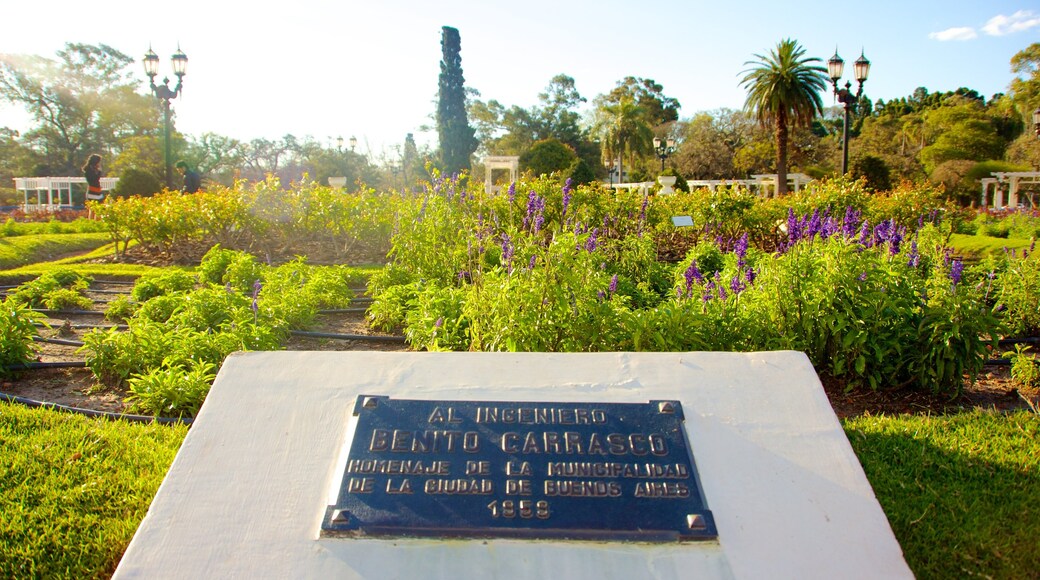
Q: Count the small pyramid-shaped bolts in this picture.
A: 4